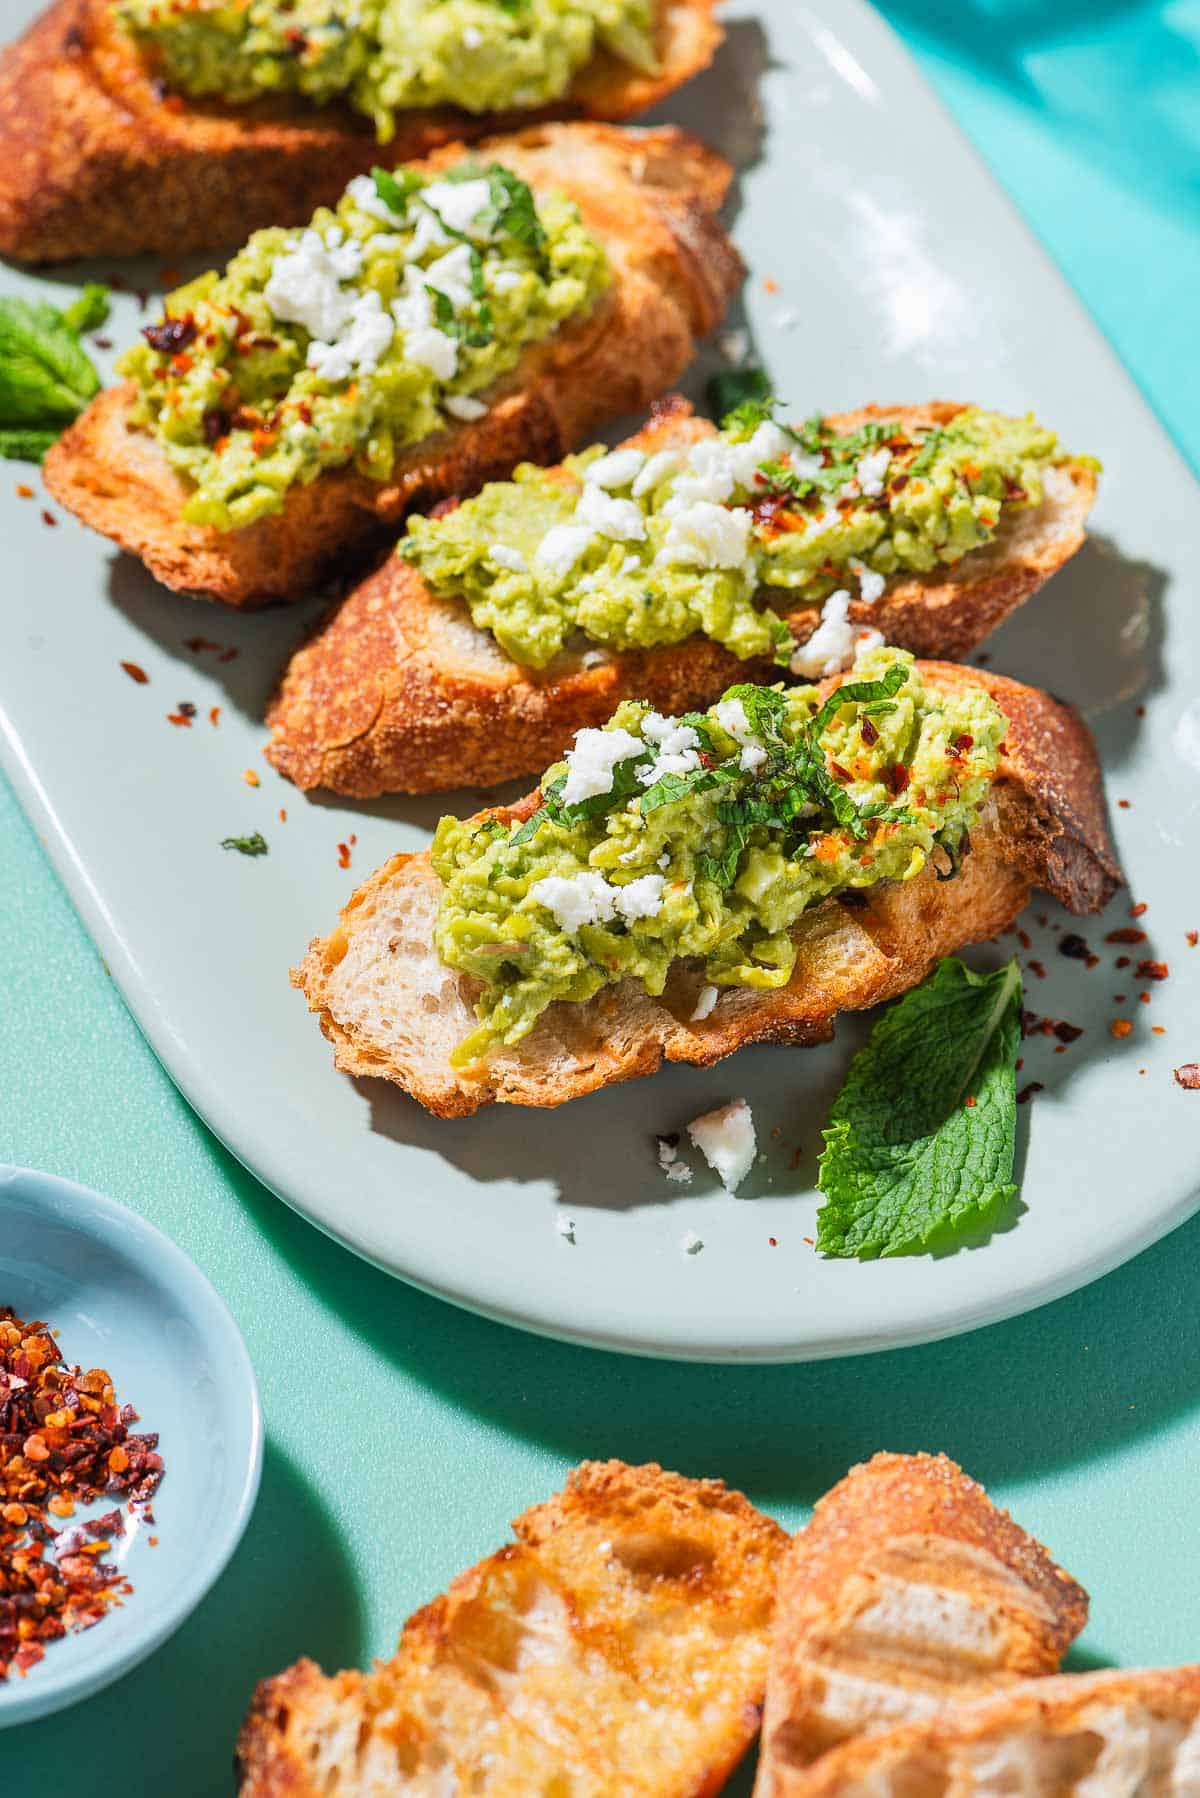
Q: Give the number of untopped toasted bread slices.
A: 3